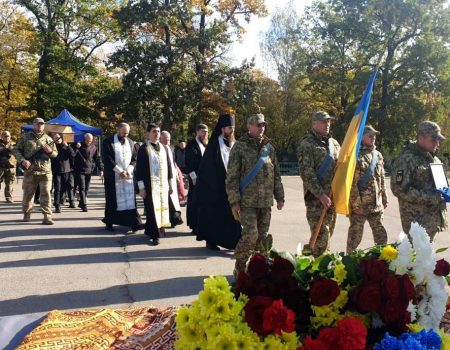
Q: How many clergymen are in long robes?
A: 5